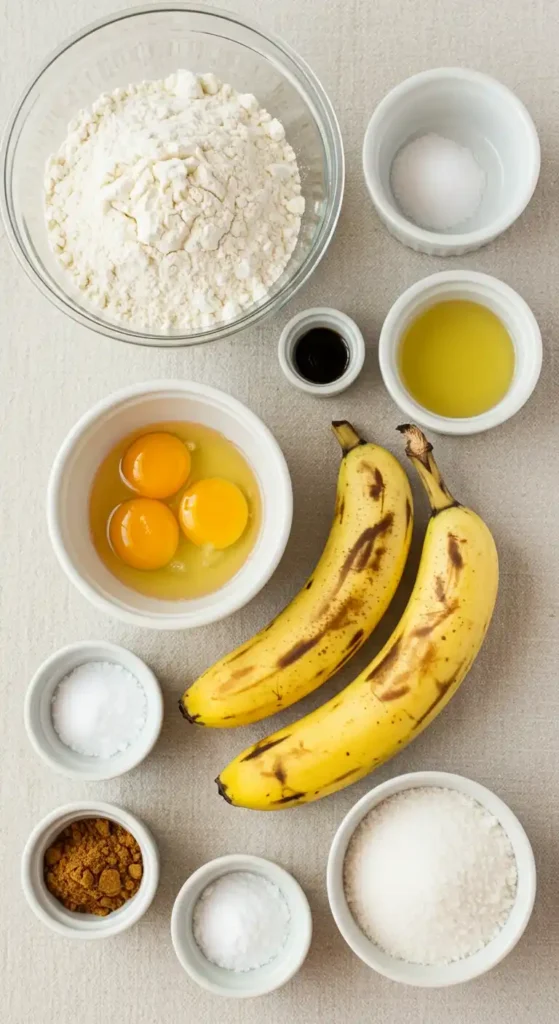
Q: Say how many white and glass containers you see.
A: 9